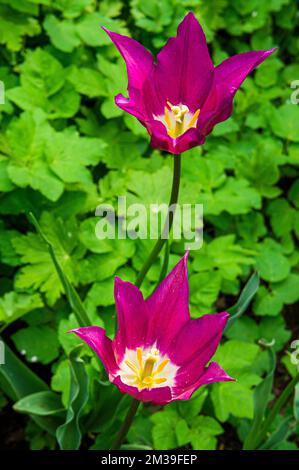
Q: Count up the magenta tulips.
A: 2